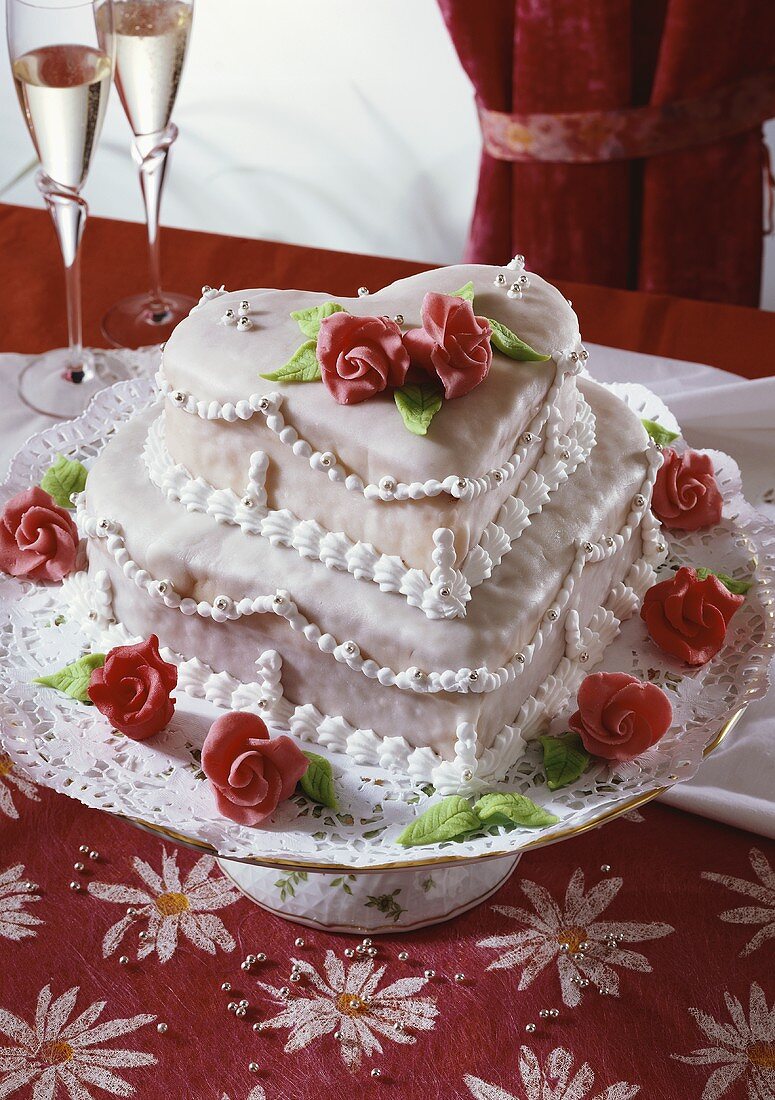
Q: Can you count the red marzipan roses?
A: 8